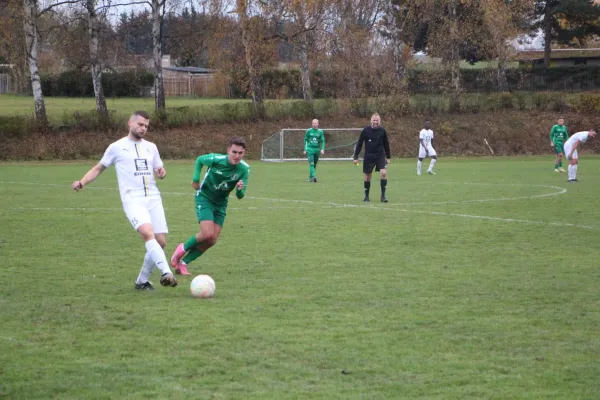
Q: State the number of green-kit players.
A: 3